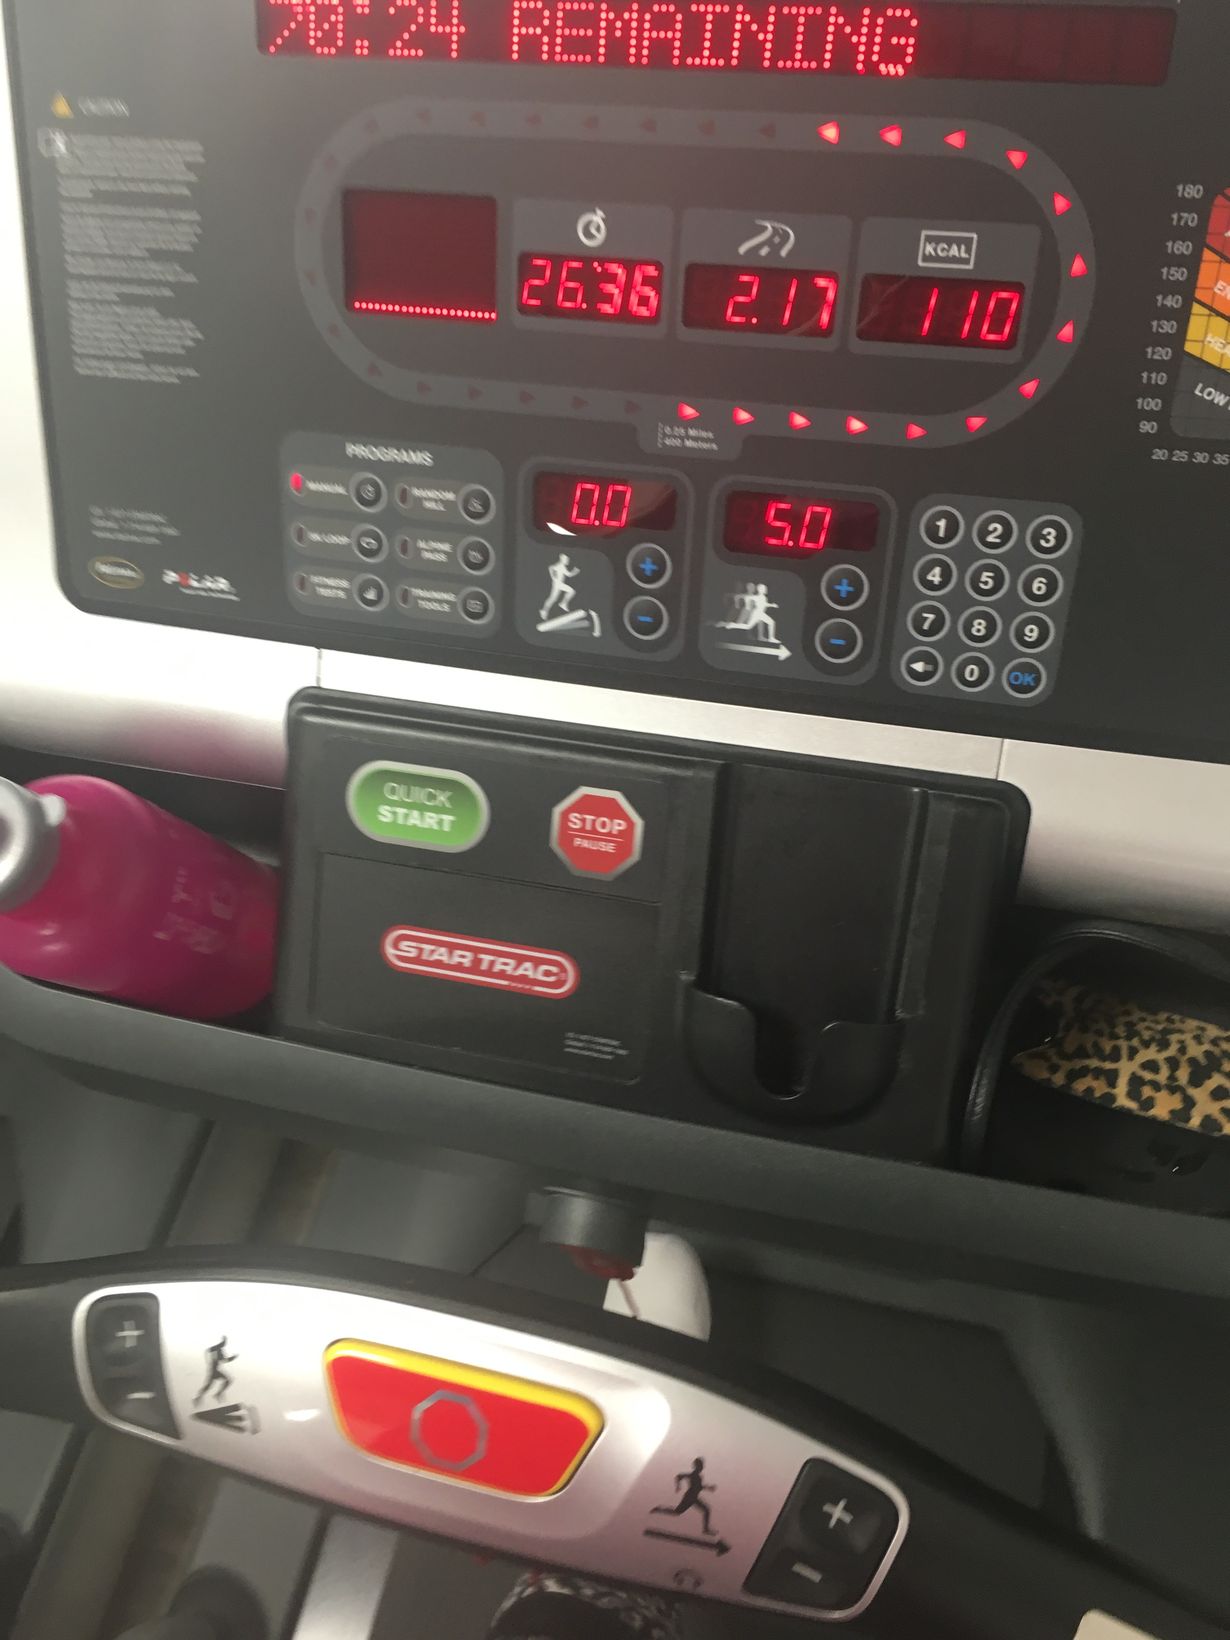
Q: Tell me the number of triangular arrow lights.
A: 14